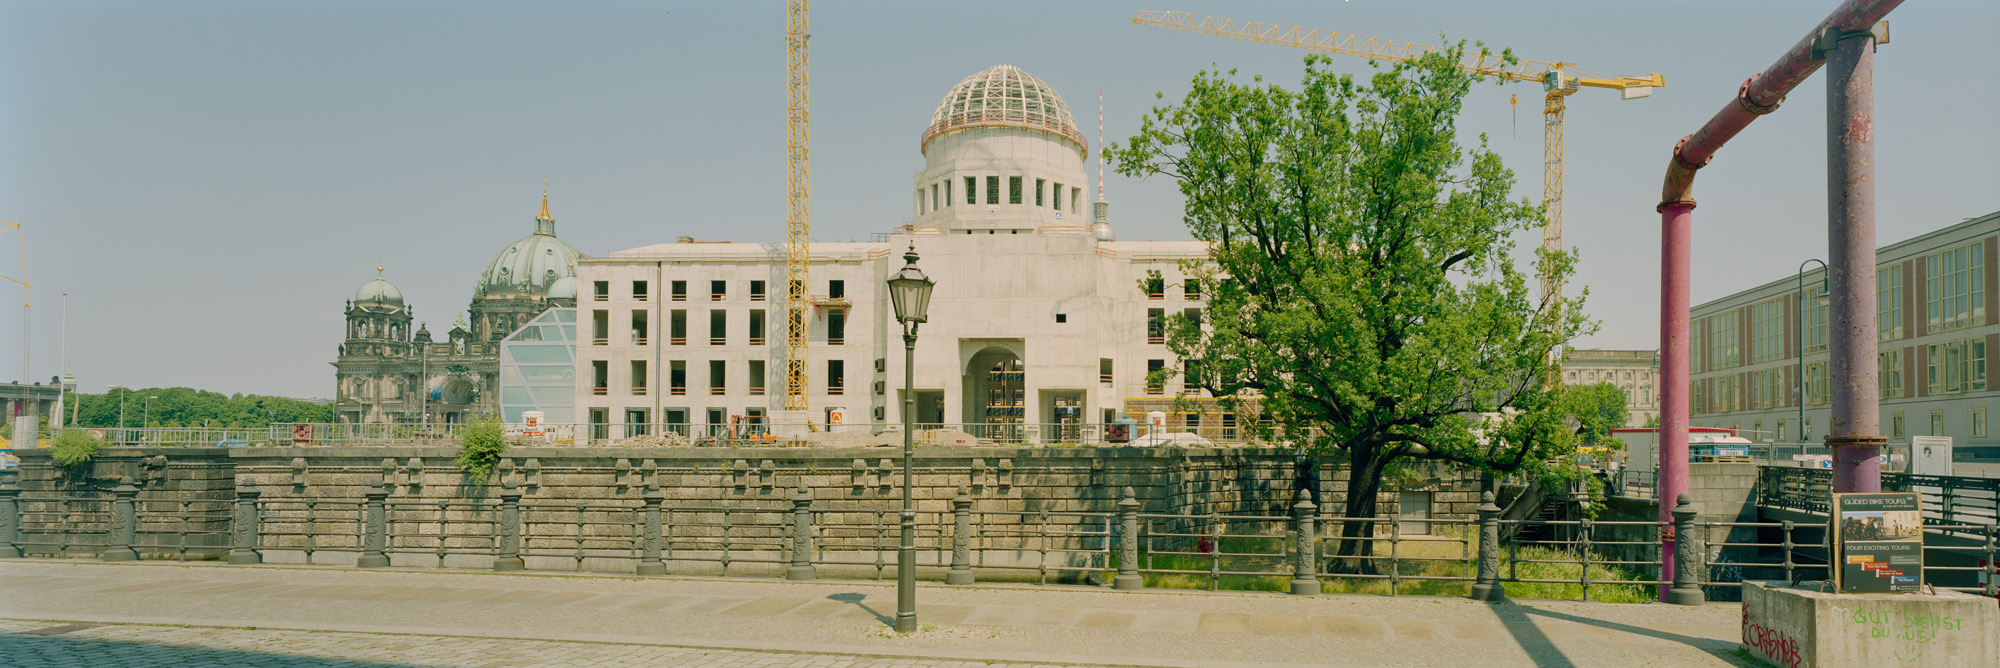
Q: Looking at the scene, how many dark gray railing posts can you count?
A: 12